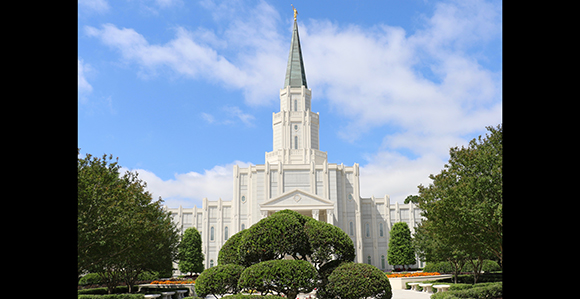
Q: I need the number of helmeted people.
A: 0